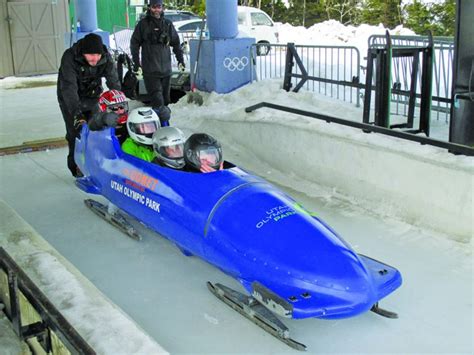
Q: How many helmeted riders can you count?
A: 4